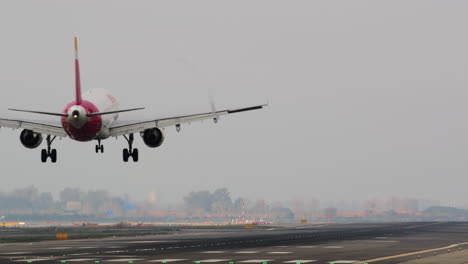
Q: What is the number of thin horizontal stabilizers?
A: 2